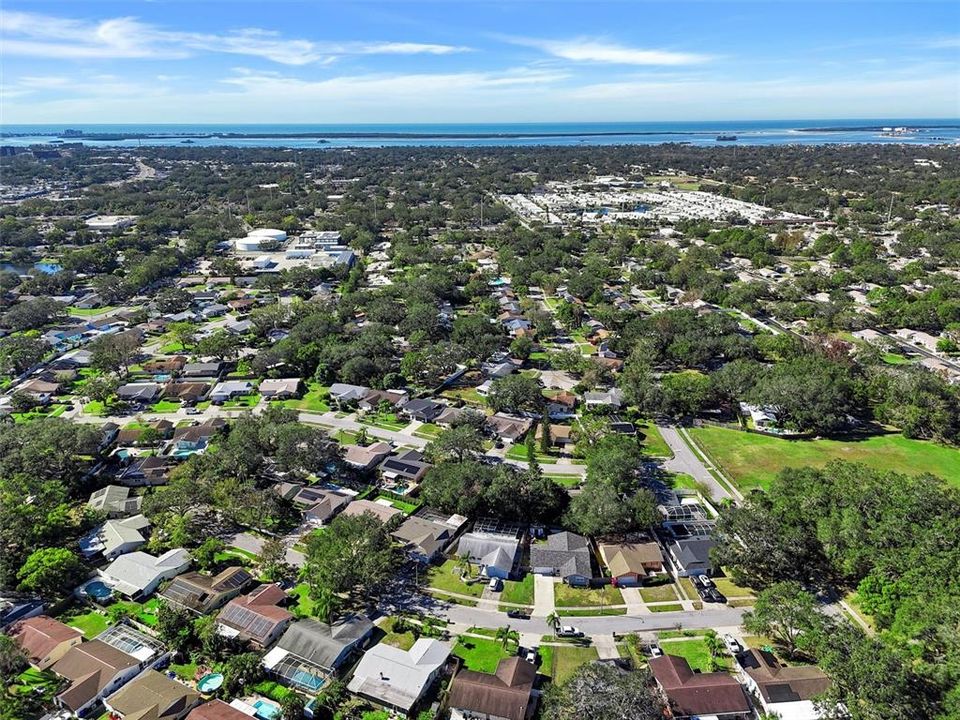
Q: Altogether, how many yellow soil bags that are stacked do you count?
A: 0